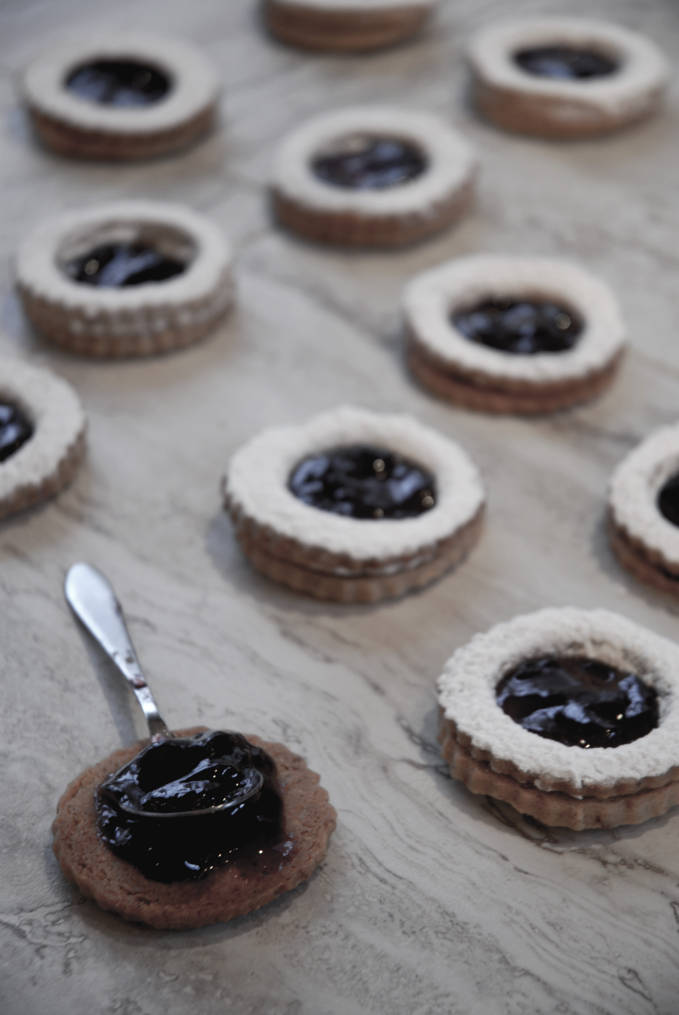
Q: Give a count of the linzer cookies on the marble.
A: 11